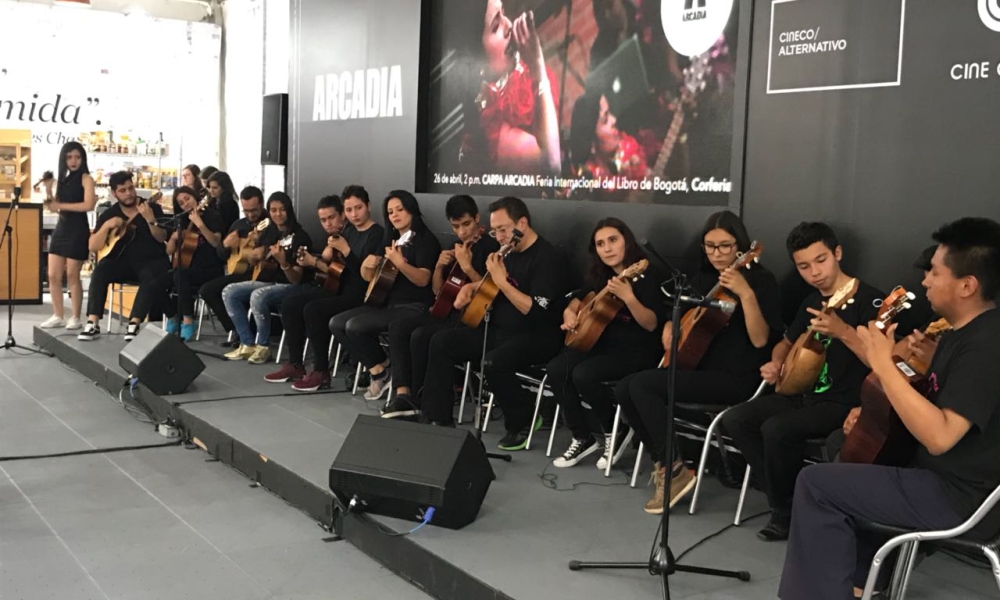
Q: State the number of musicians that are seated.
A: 14